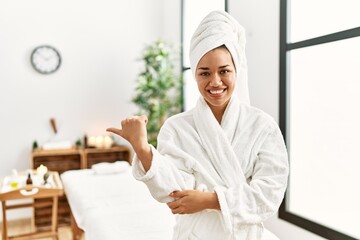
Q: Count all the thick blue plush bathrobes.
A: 0